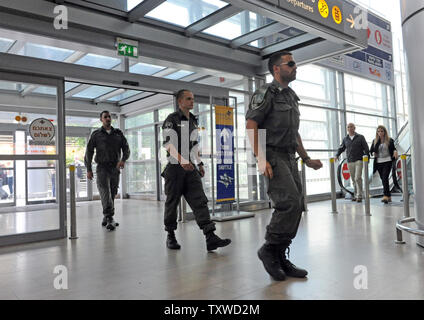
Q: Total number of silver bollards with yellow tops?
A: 5